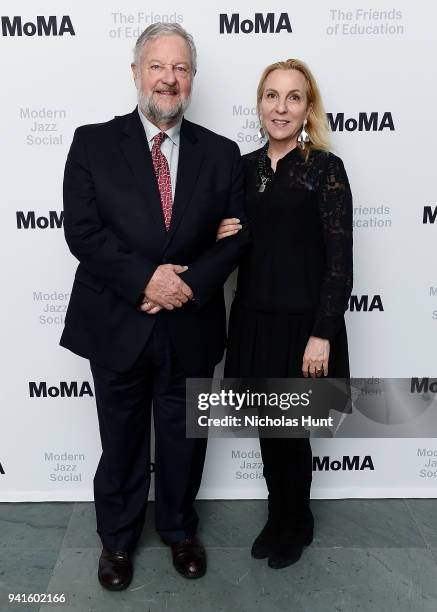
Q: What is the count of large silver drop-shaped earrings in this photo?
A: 2